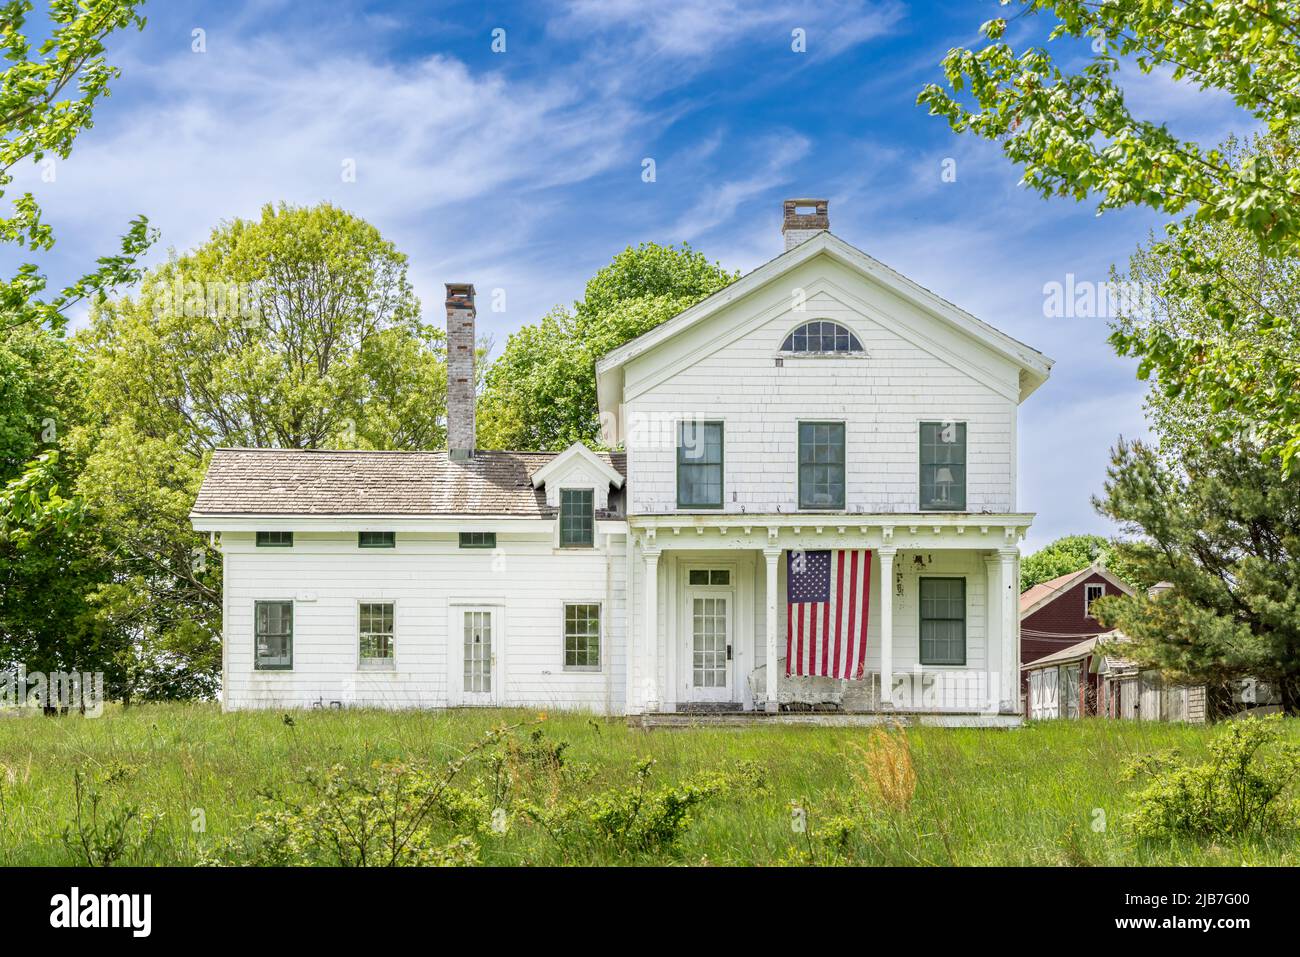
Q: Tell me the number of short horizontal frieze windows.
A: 3